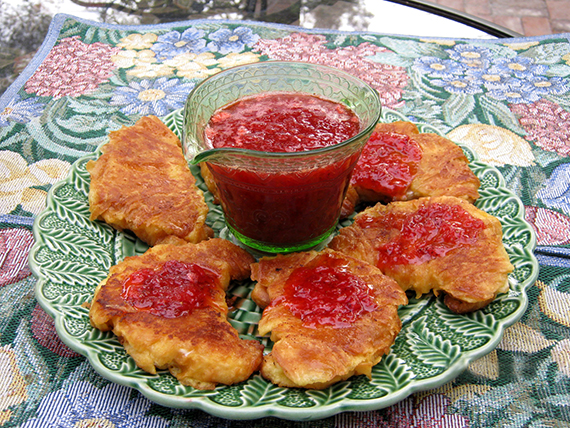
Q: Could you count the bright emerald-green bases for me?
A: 1